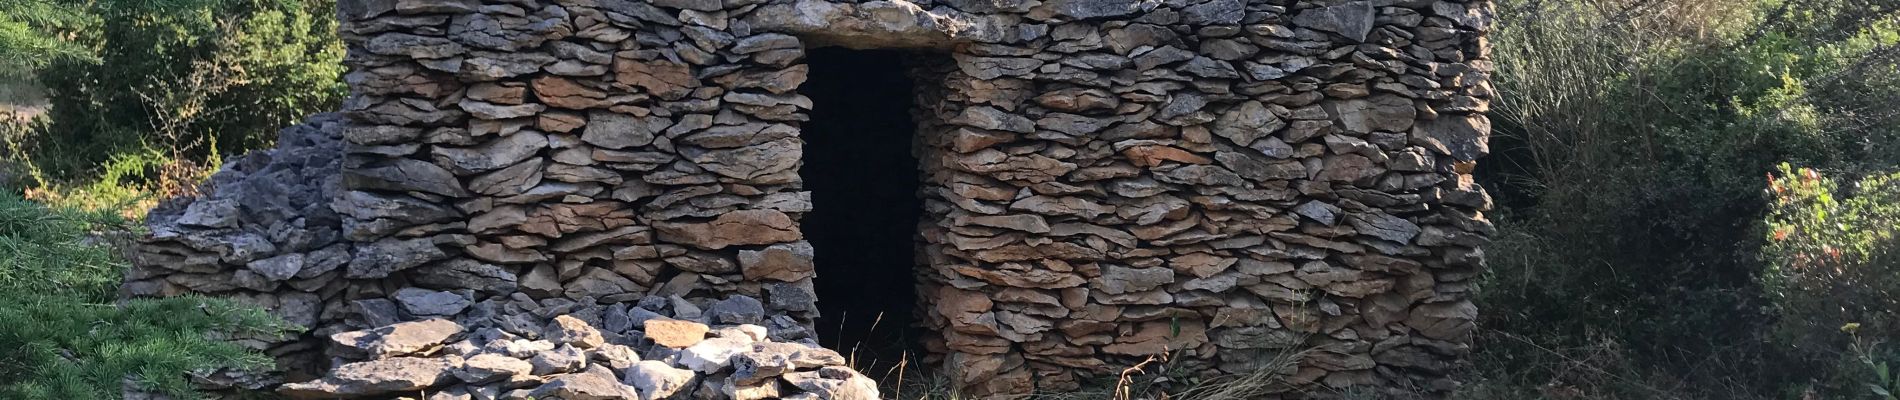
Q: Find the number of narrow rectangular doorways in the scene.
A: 1